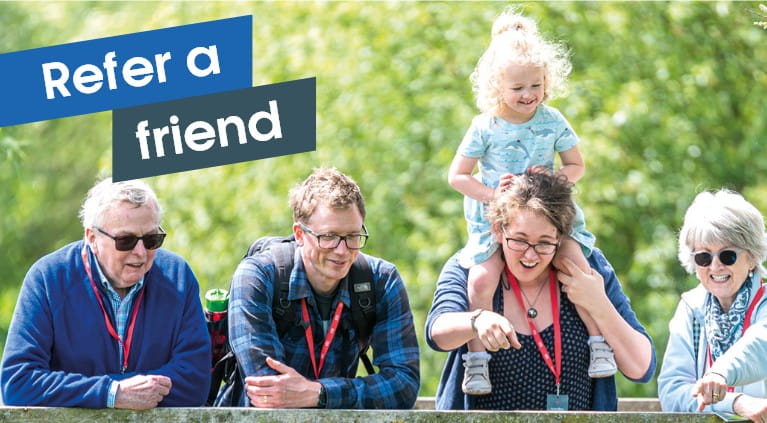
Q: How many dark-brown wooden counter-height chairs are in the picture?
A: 0